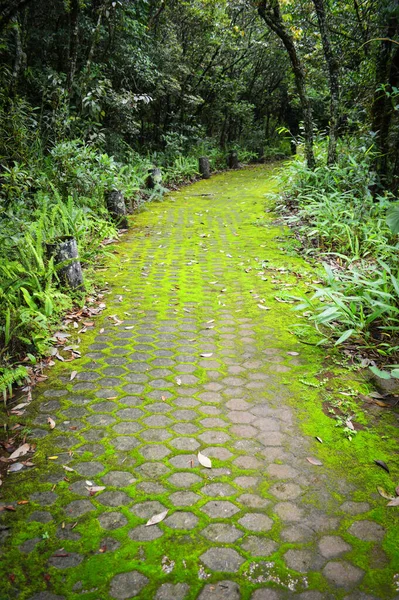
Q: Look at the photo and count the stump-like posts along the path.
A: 5